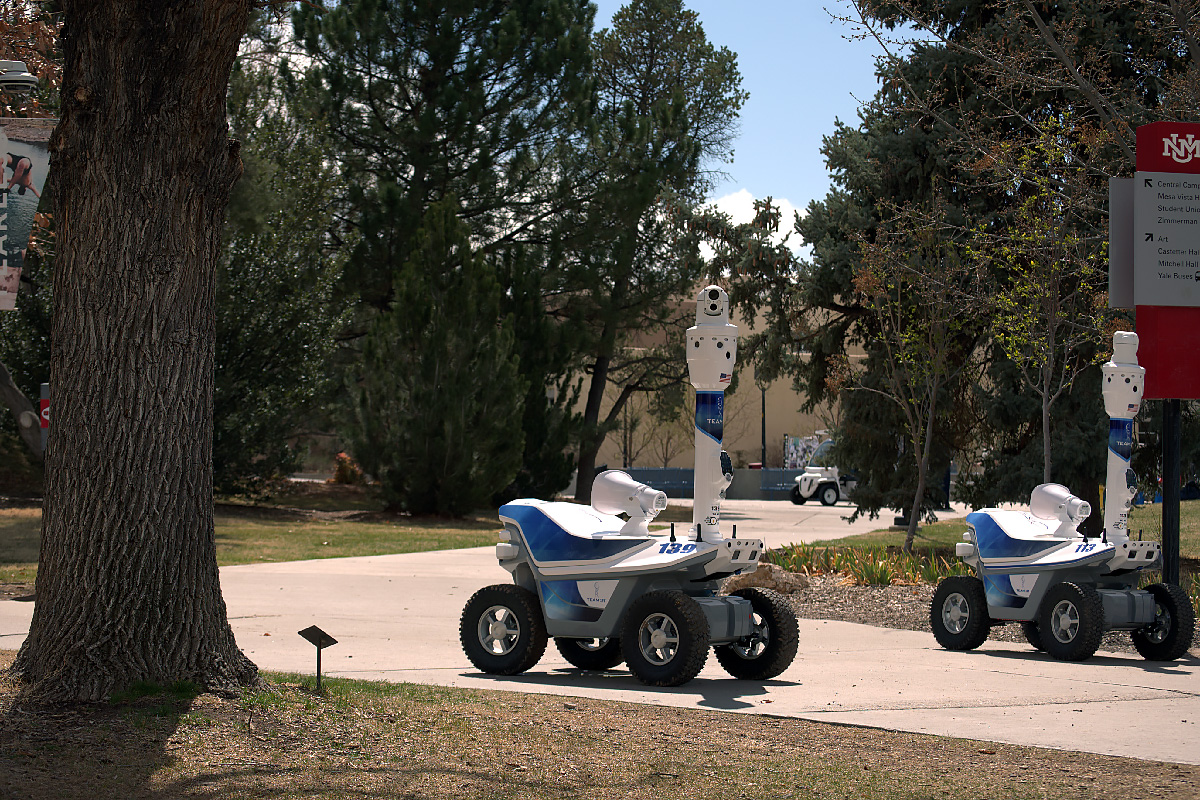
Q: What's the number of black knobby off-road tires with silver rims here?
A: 8